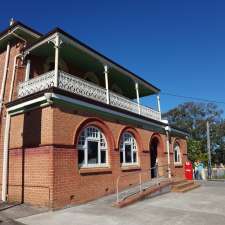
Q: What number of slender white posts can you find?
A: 5